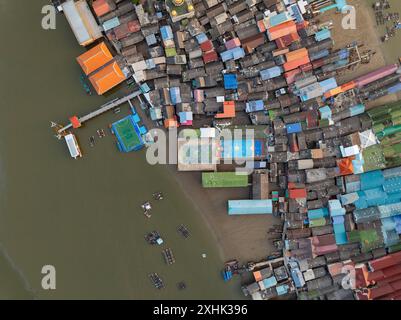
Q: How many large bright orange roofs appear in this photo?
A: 2